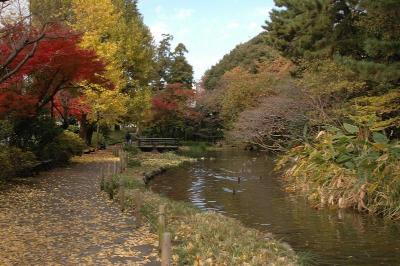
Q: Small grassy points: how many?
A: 1